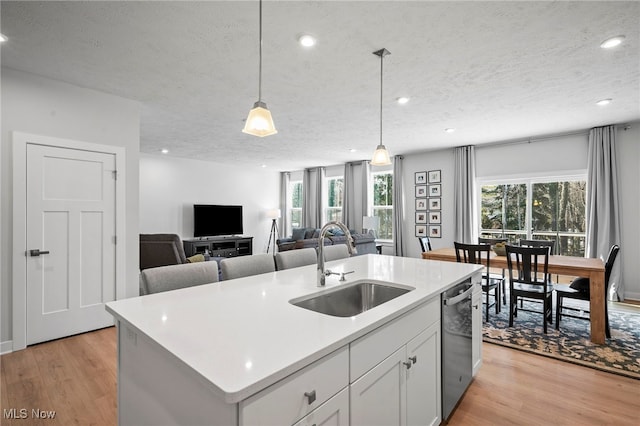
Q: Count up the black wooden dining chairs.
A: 6